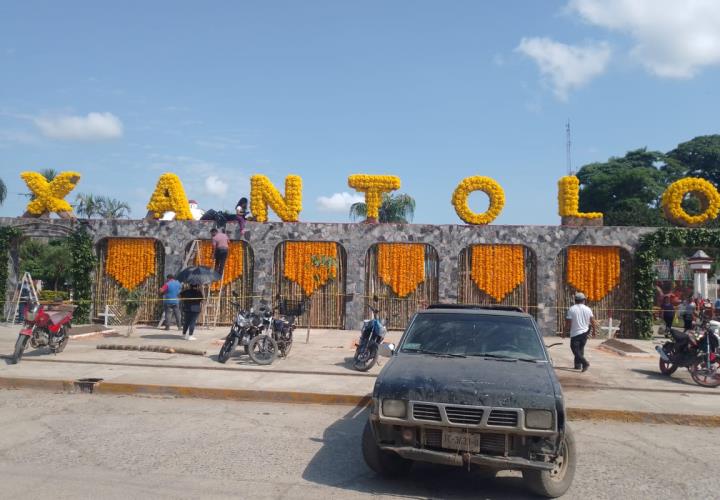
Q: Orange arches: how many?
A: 6